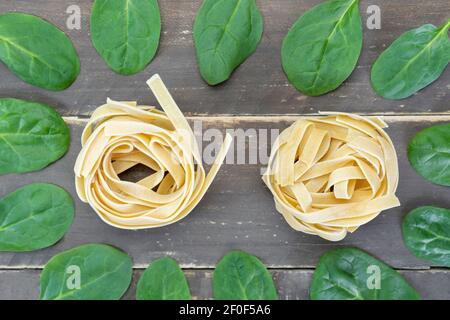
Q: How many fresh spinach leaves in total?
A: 13